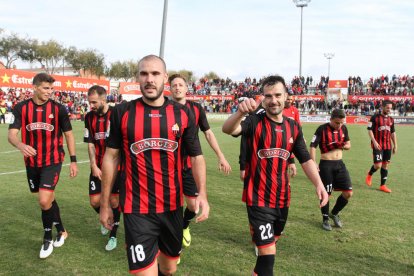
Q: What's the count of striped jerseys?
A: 7